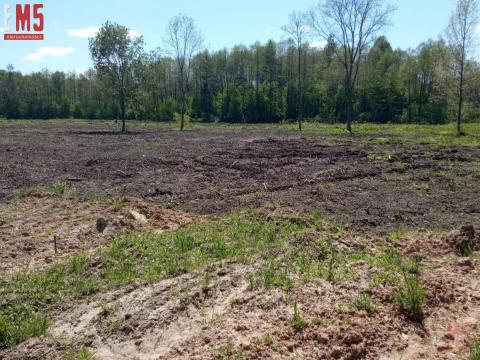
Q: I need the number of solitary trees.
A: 5